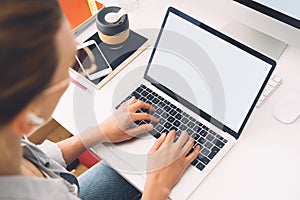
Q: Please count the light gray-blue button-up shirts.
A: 1